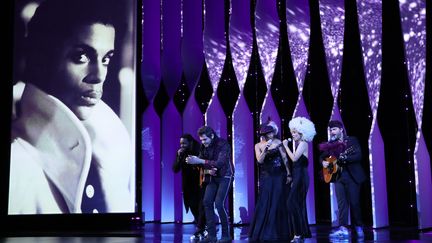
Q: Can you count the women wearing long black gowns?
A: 2